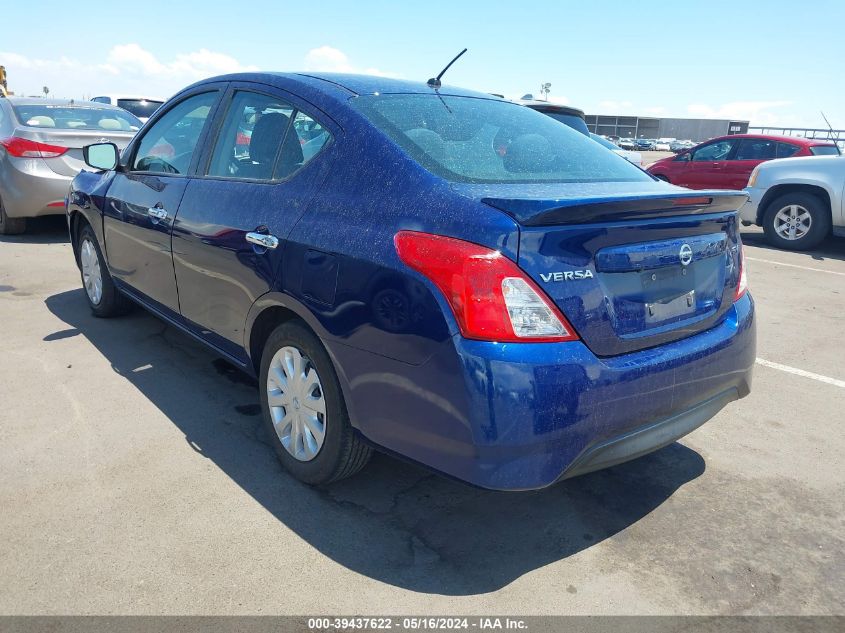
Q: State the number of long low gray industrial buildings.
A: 1